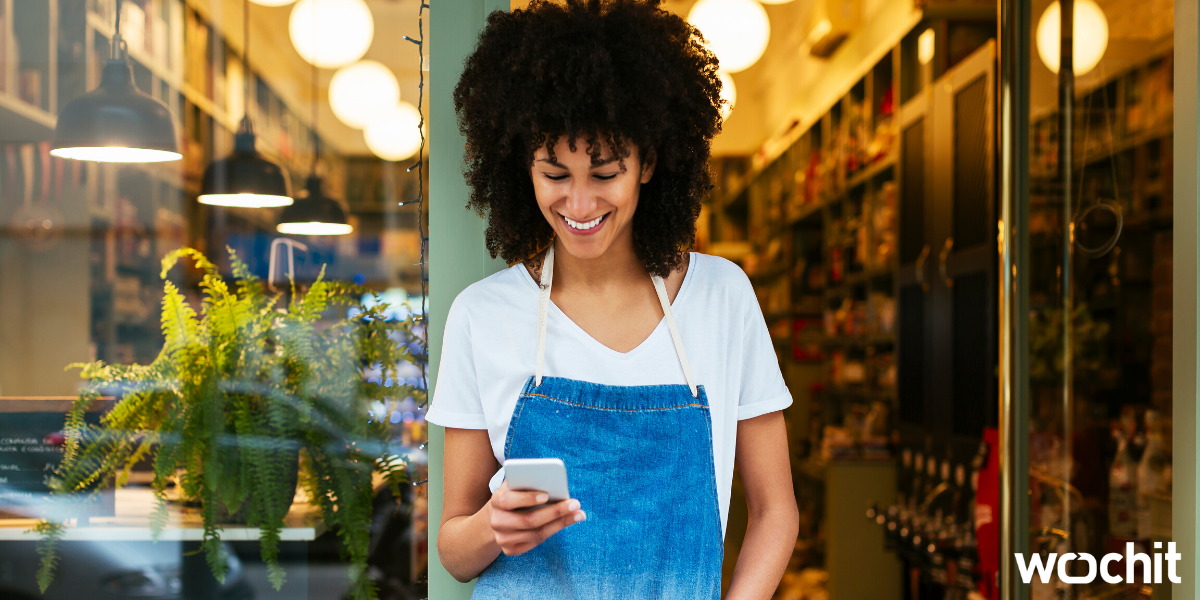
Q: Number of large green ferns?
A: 1